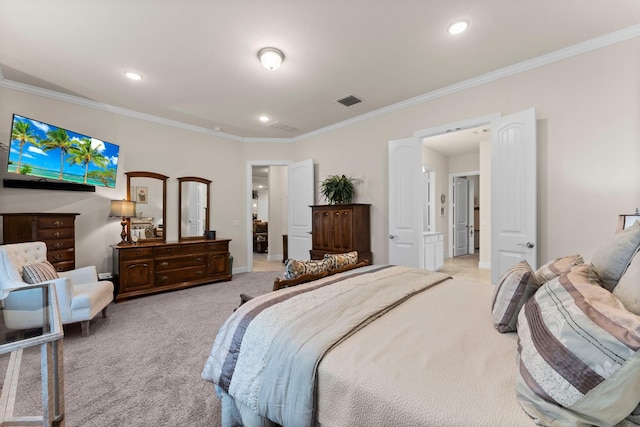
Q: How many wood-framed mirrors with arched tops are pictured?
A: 2